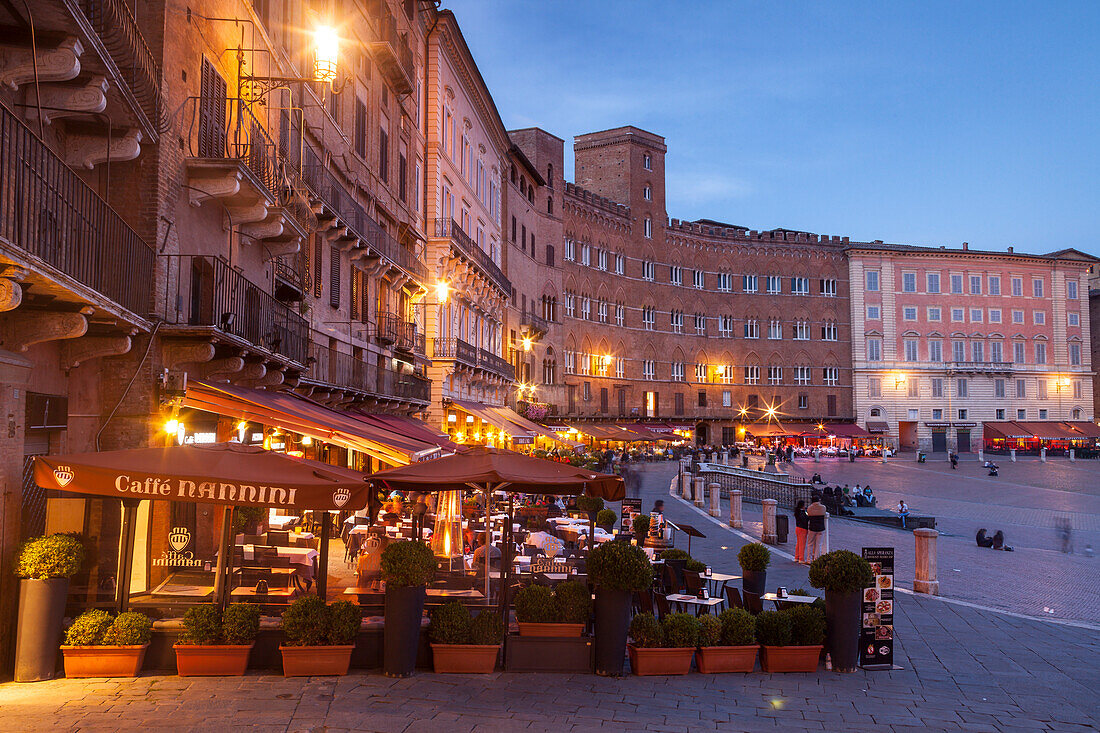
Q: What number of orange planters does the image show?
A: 8